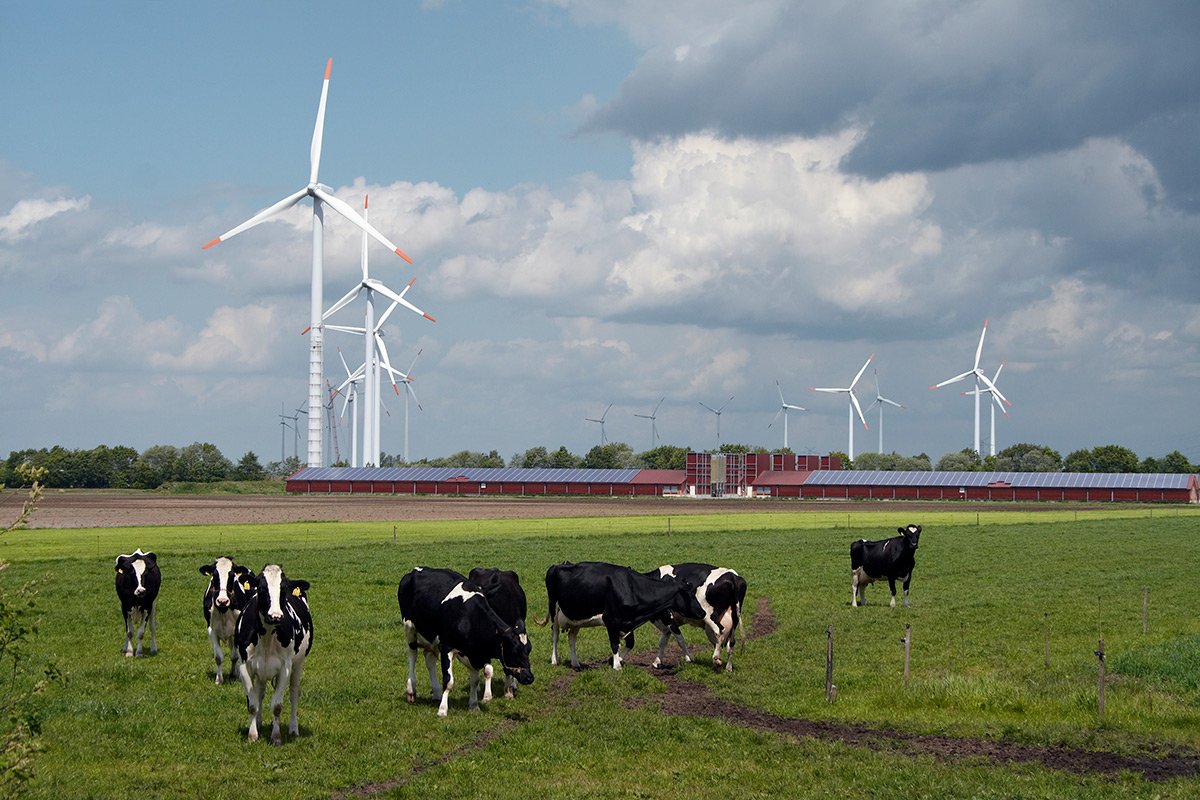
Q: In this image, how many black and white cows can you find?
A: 8